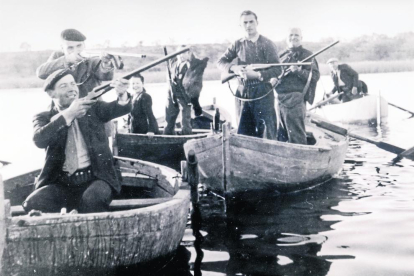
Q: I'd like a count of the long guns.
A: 5